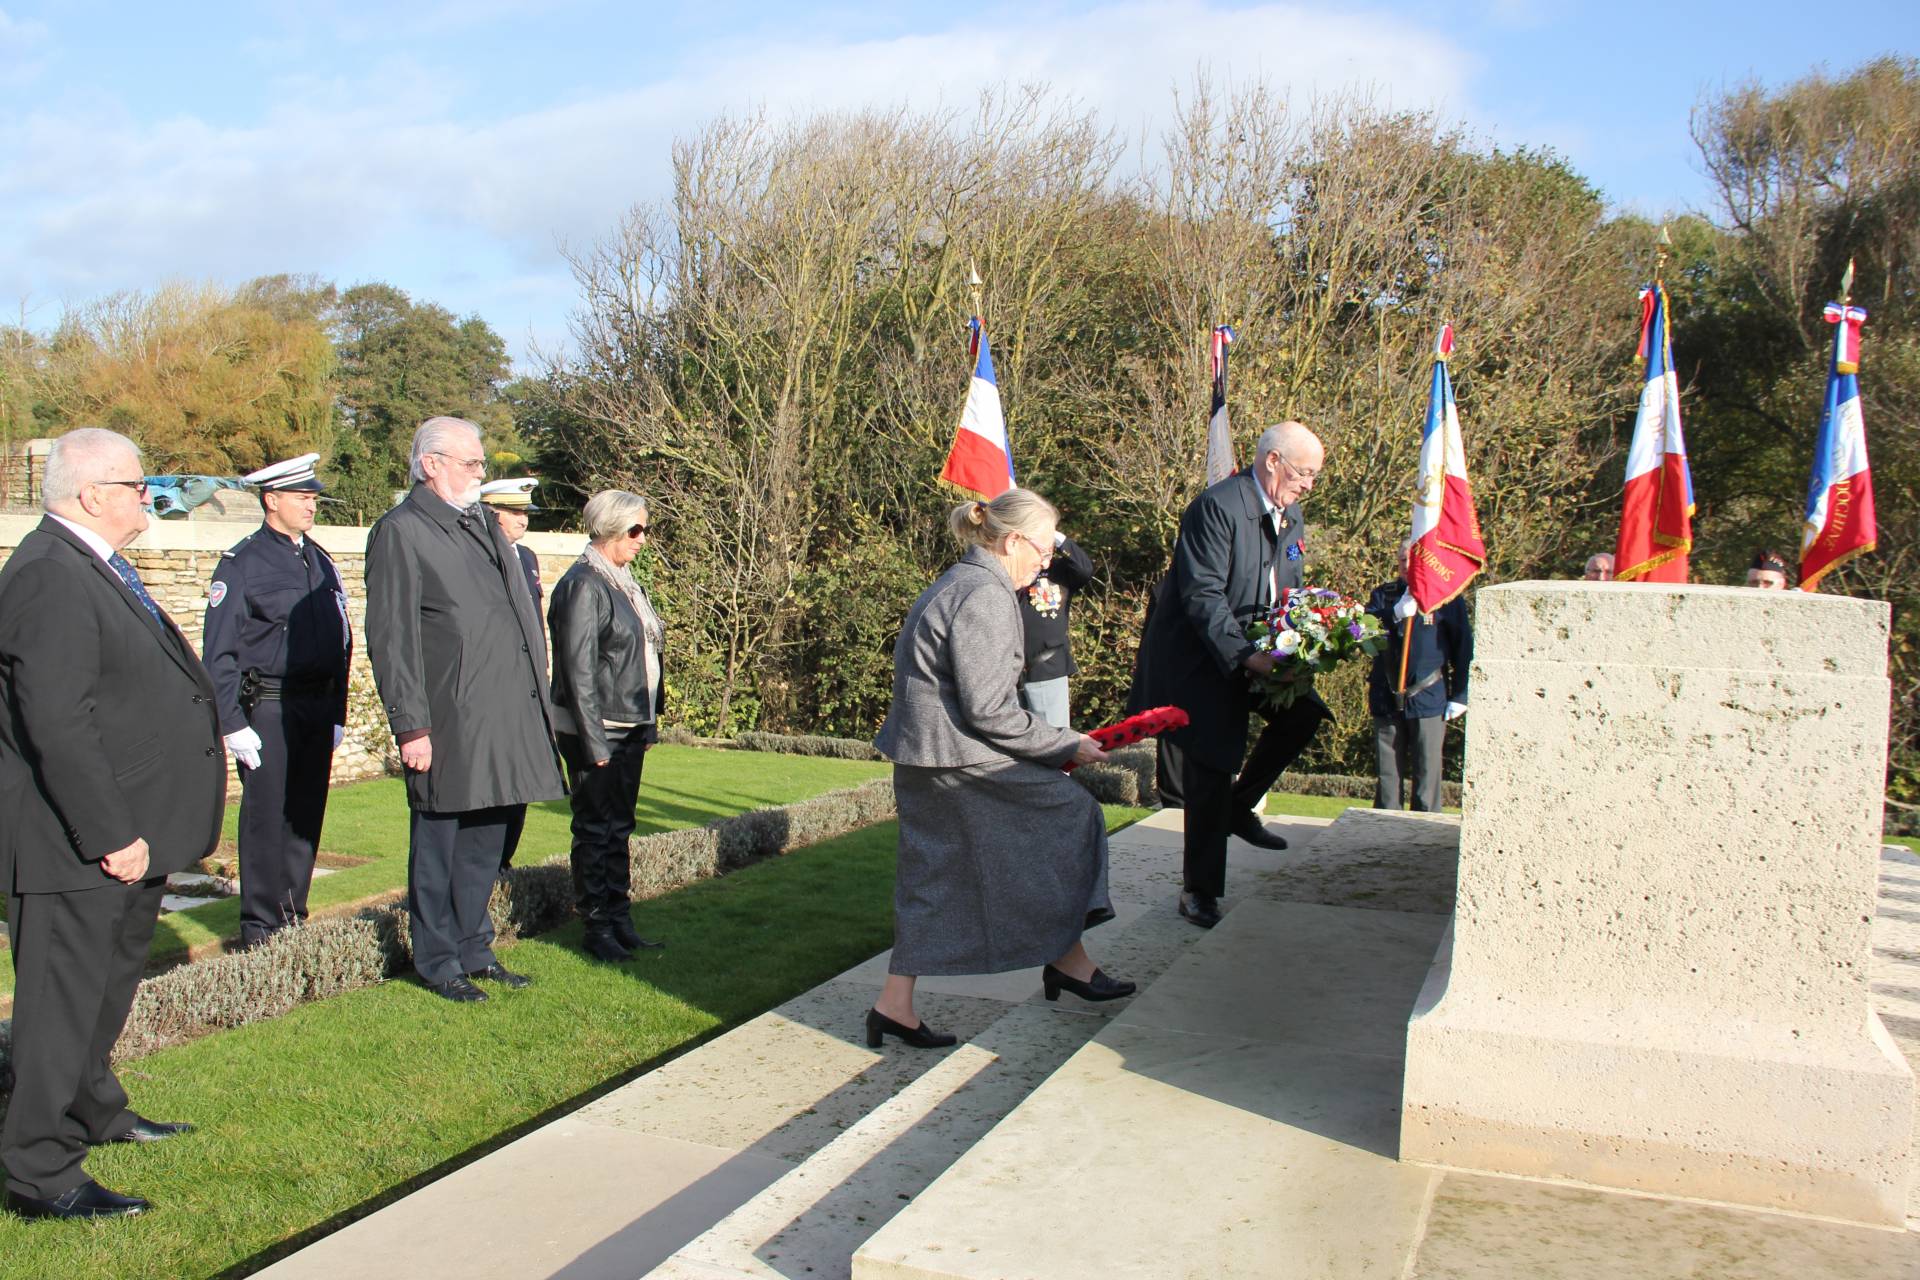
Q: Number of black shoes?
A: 10